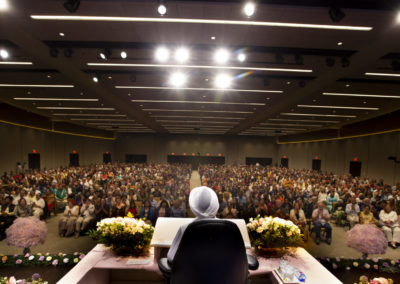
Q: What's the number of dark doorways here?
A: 6